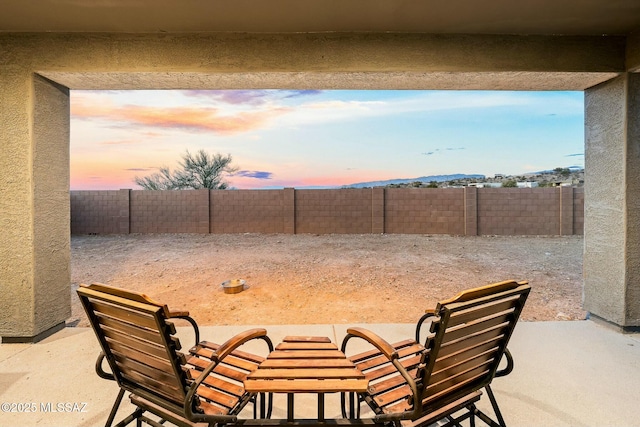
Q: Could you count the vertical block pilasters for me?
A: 6